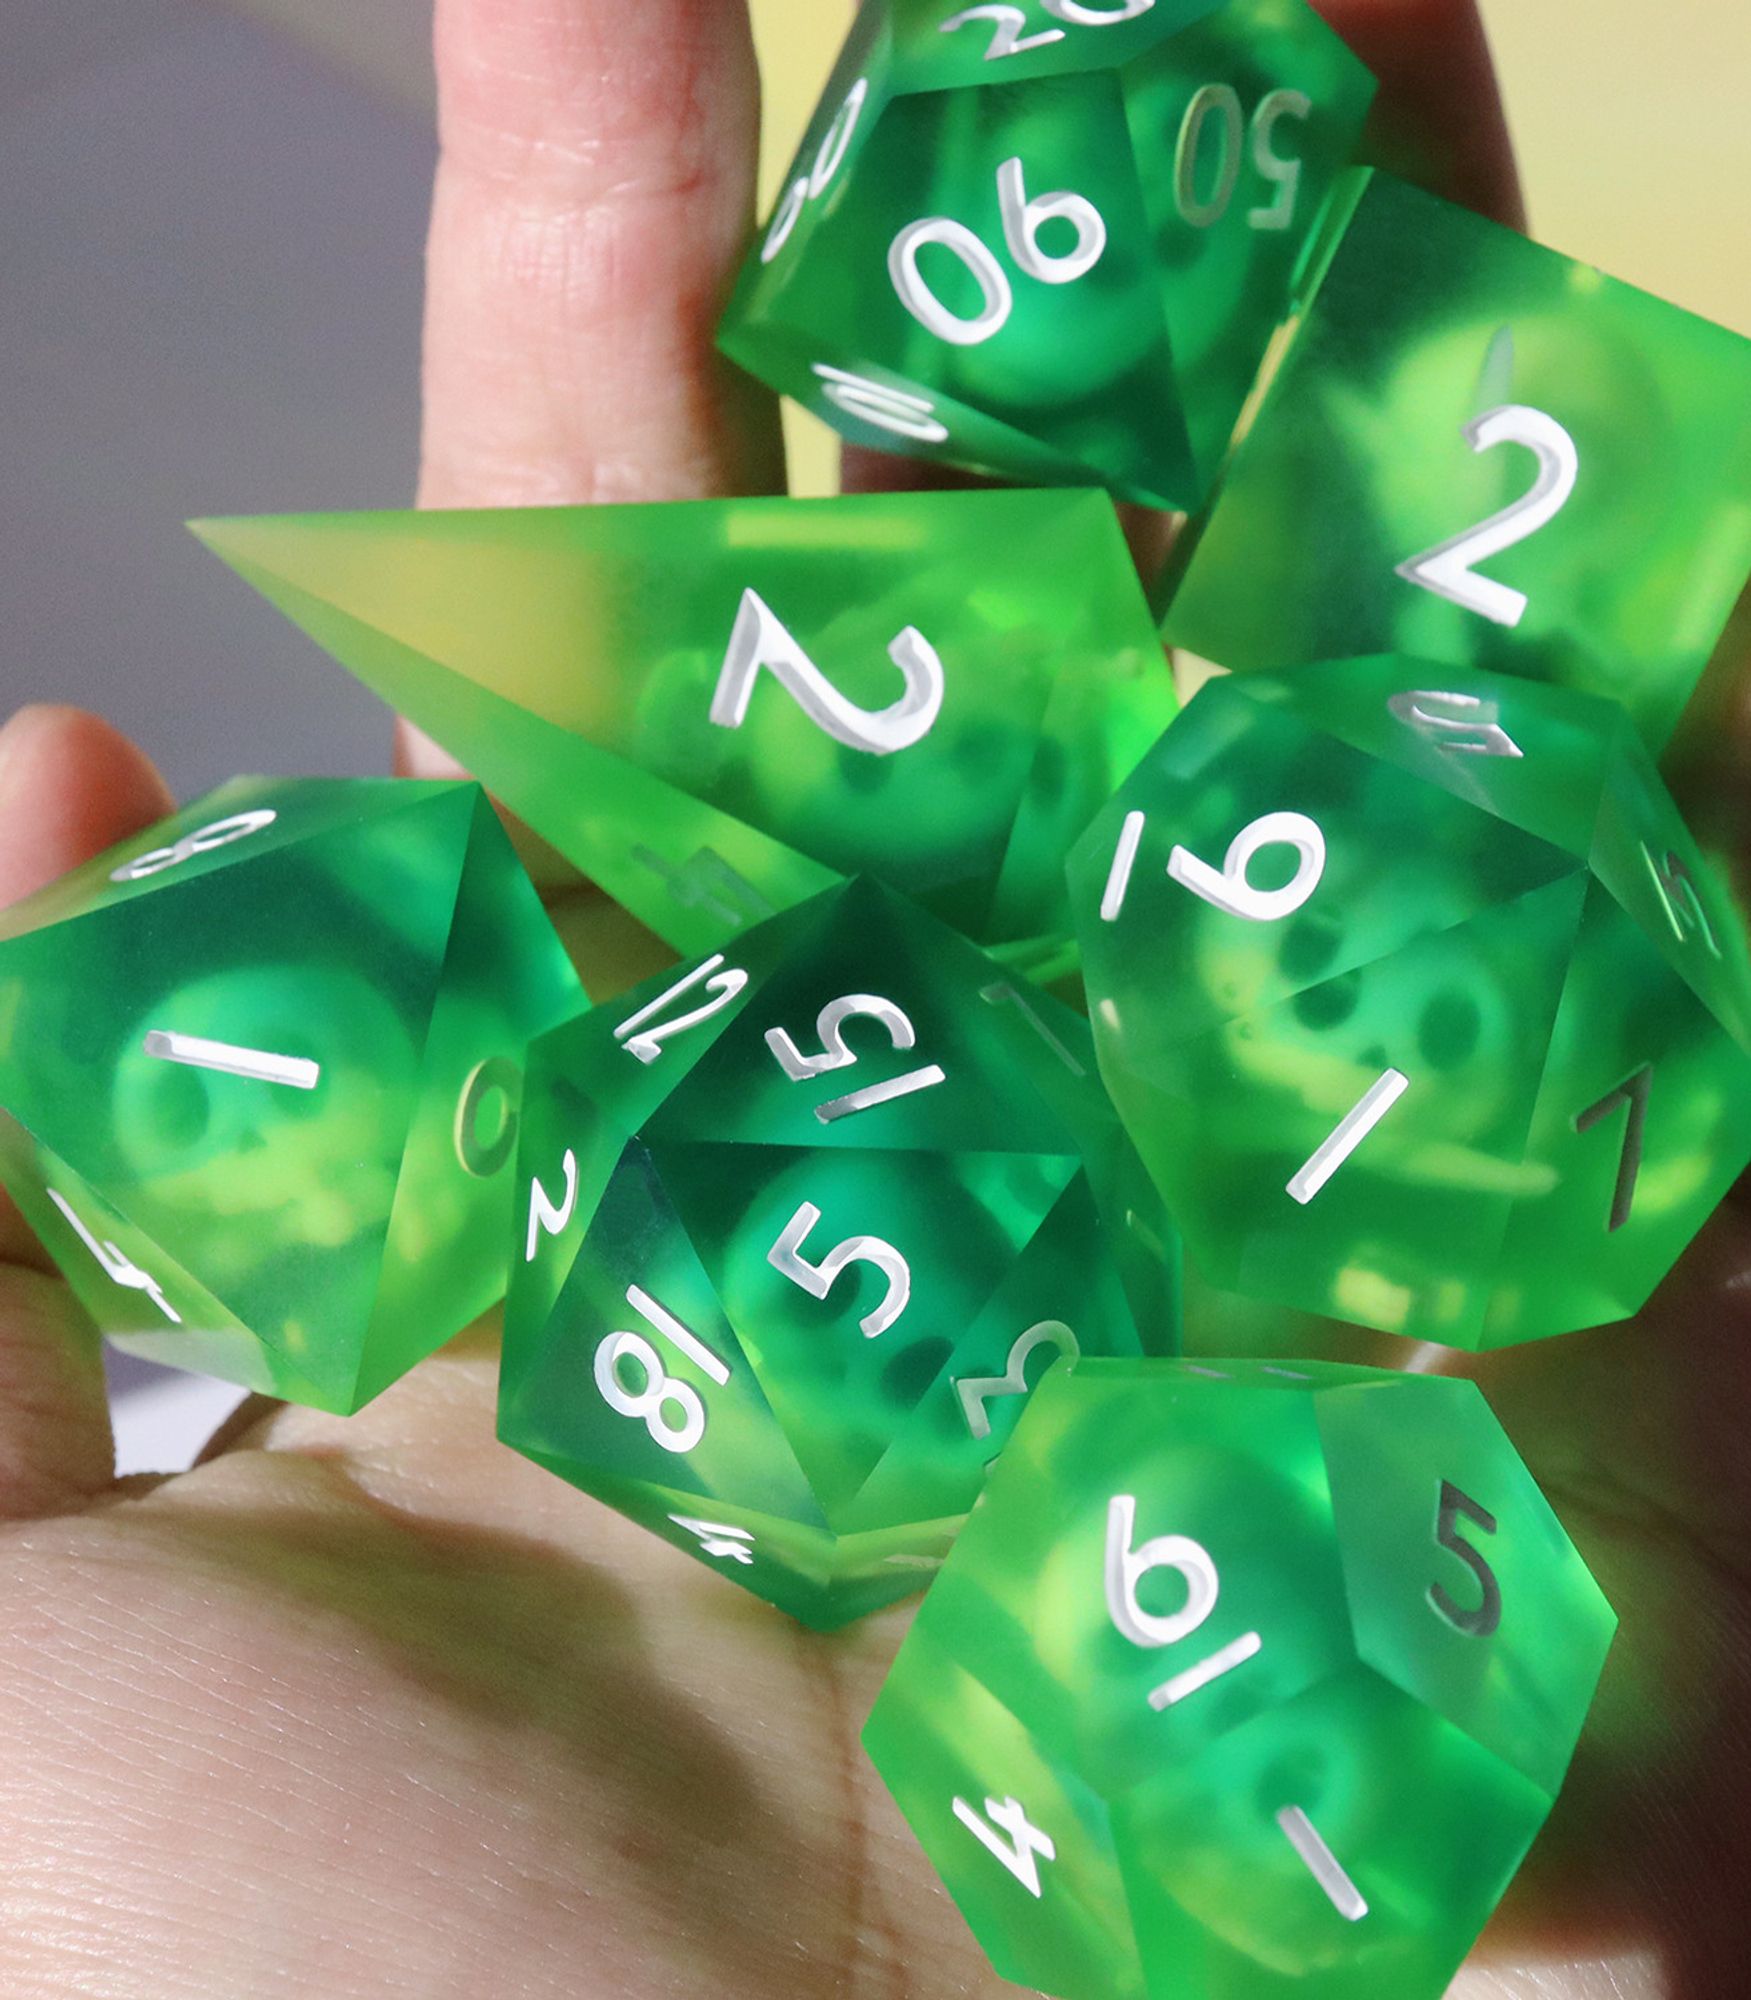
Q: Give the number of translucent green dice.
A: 7